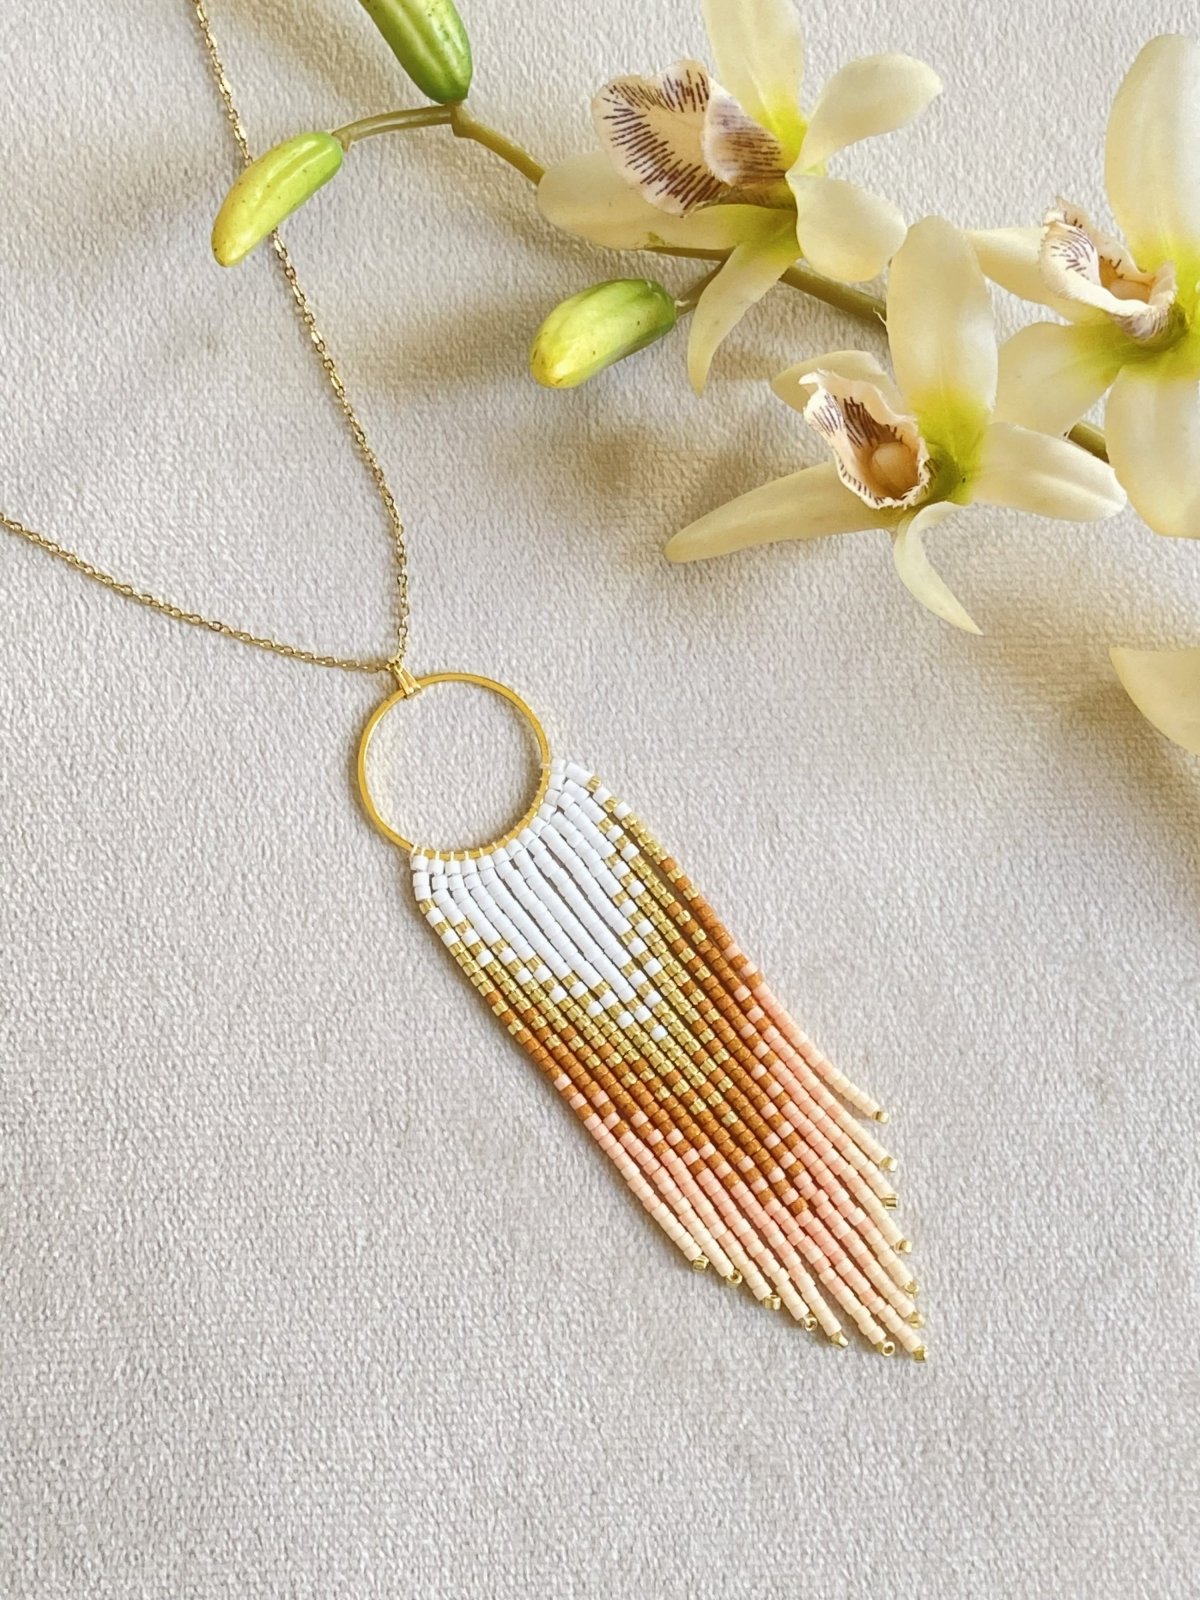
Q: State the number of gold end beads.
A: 13